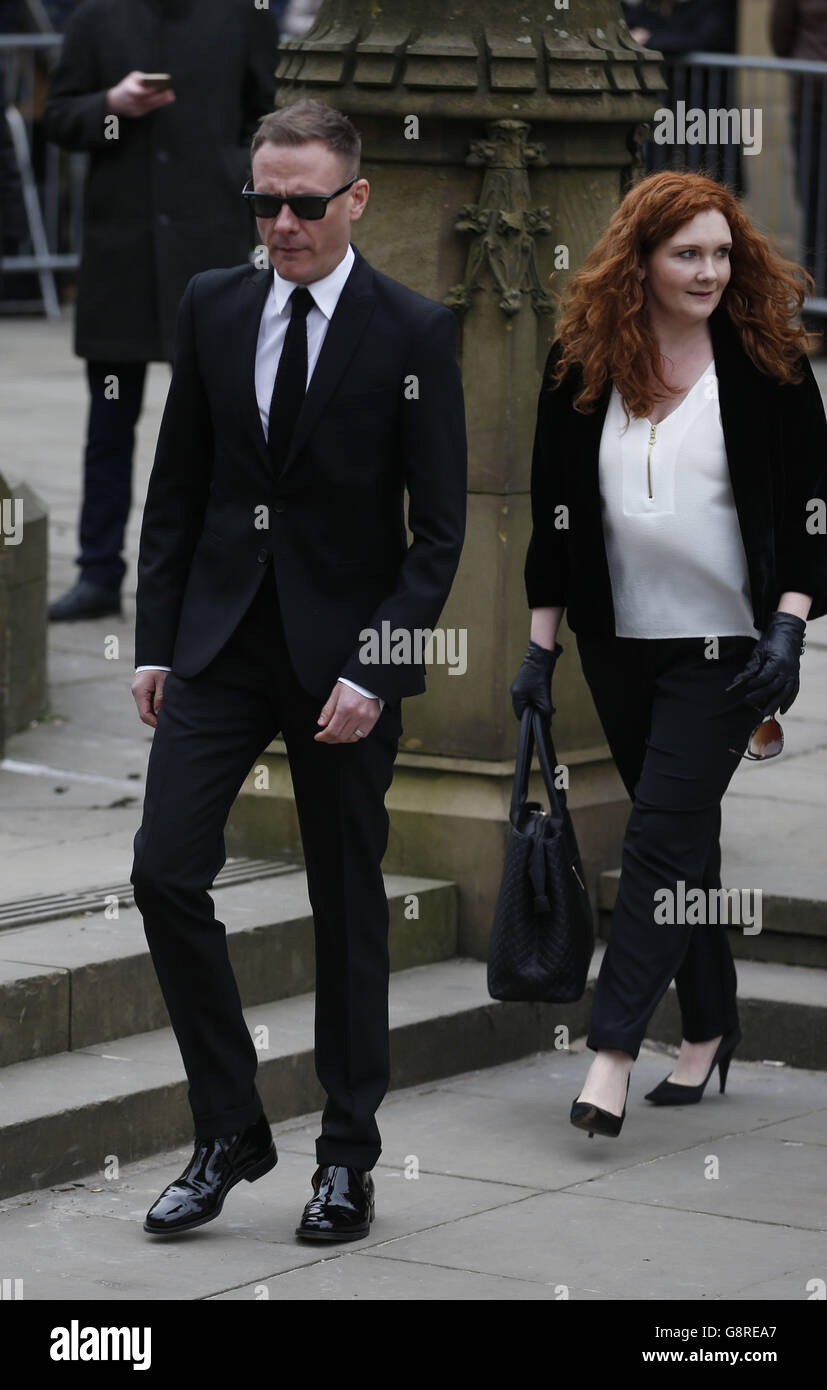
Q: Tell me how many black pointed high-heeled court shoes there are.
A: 2